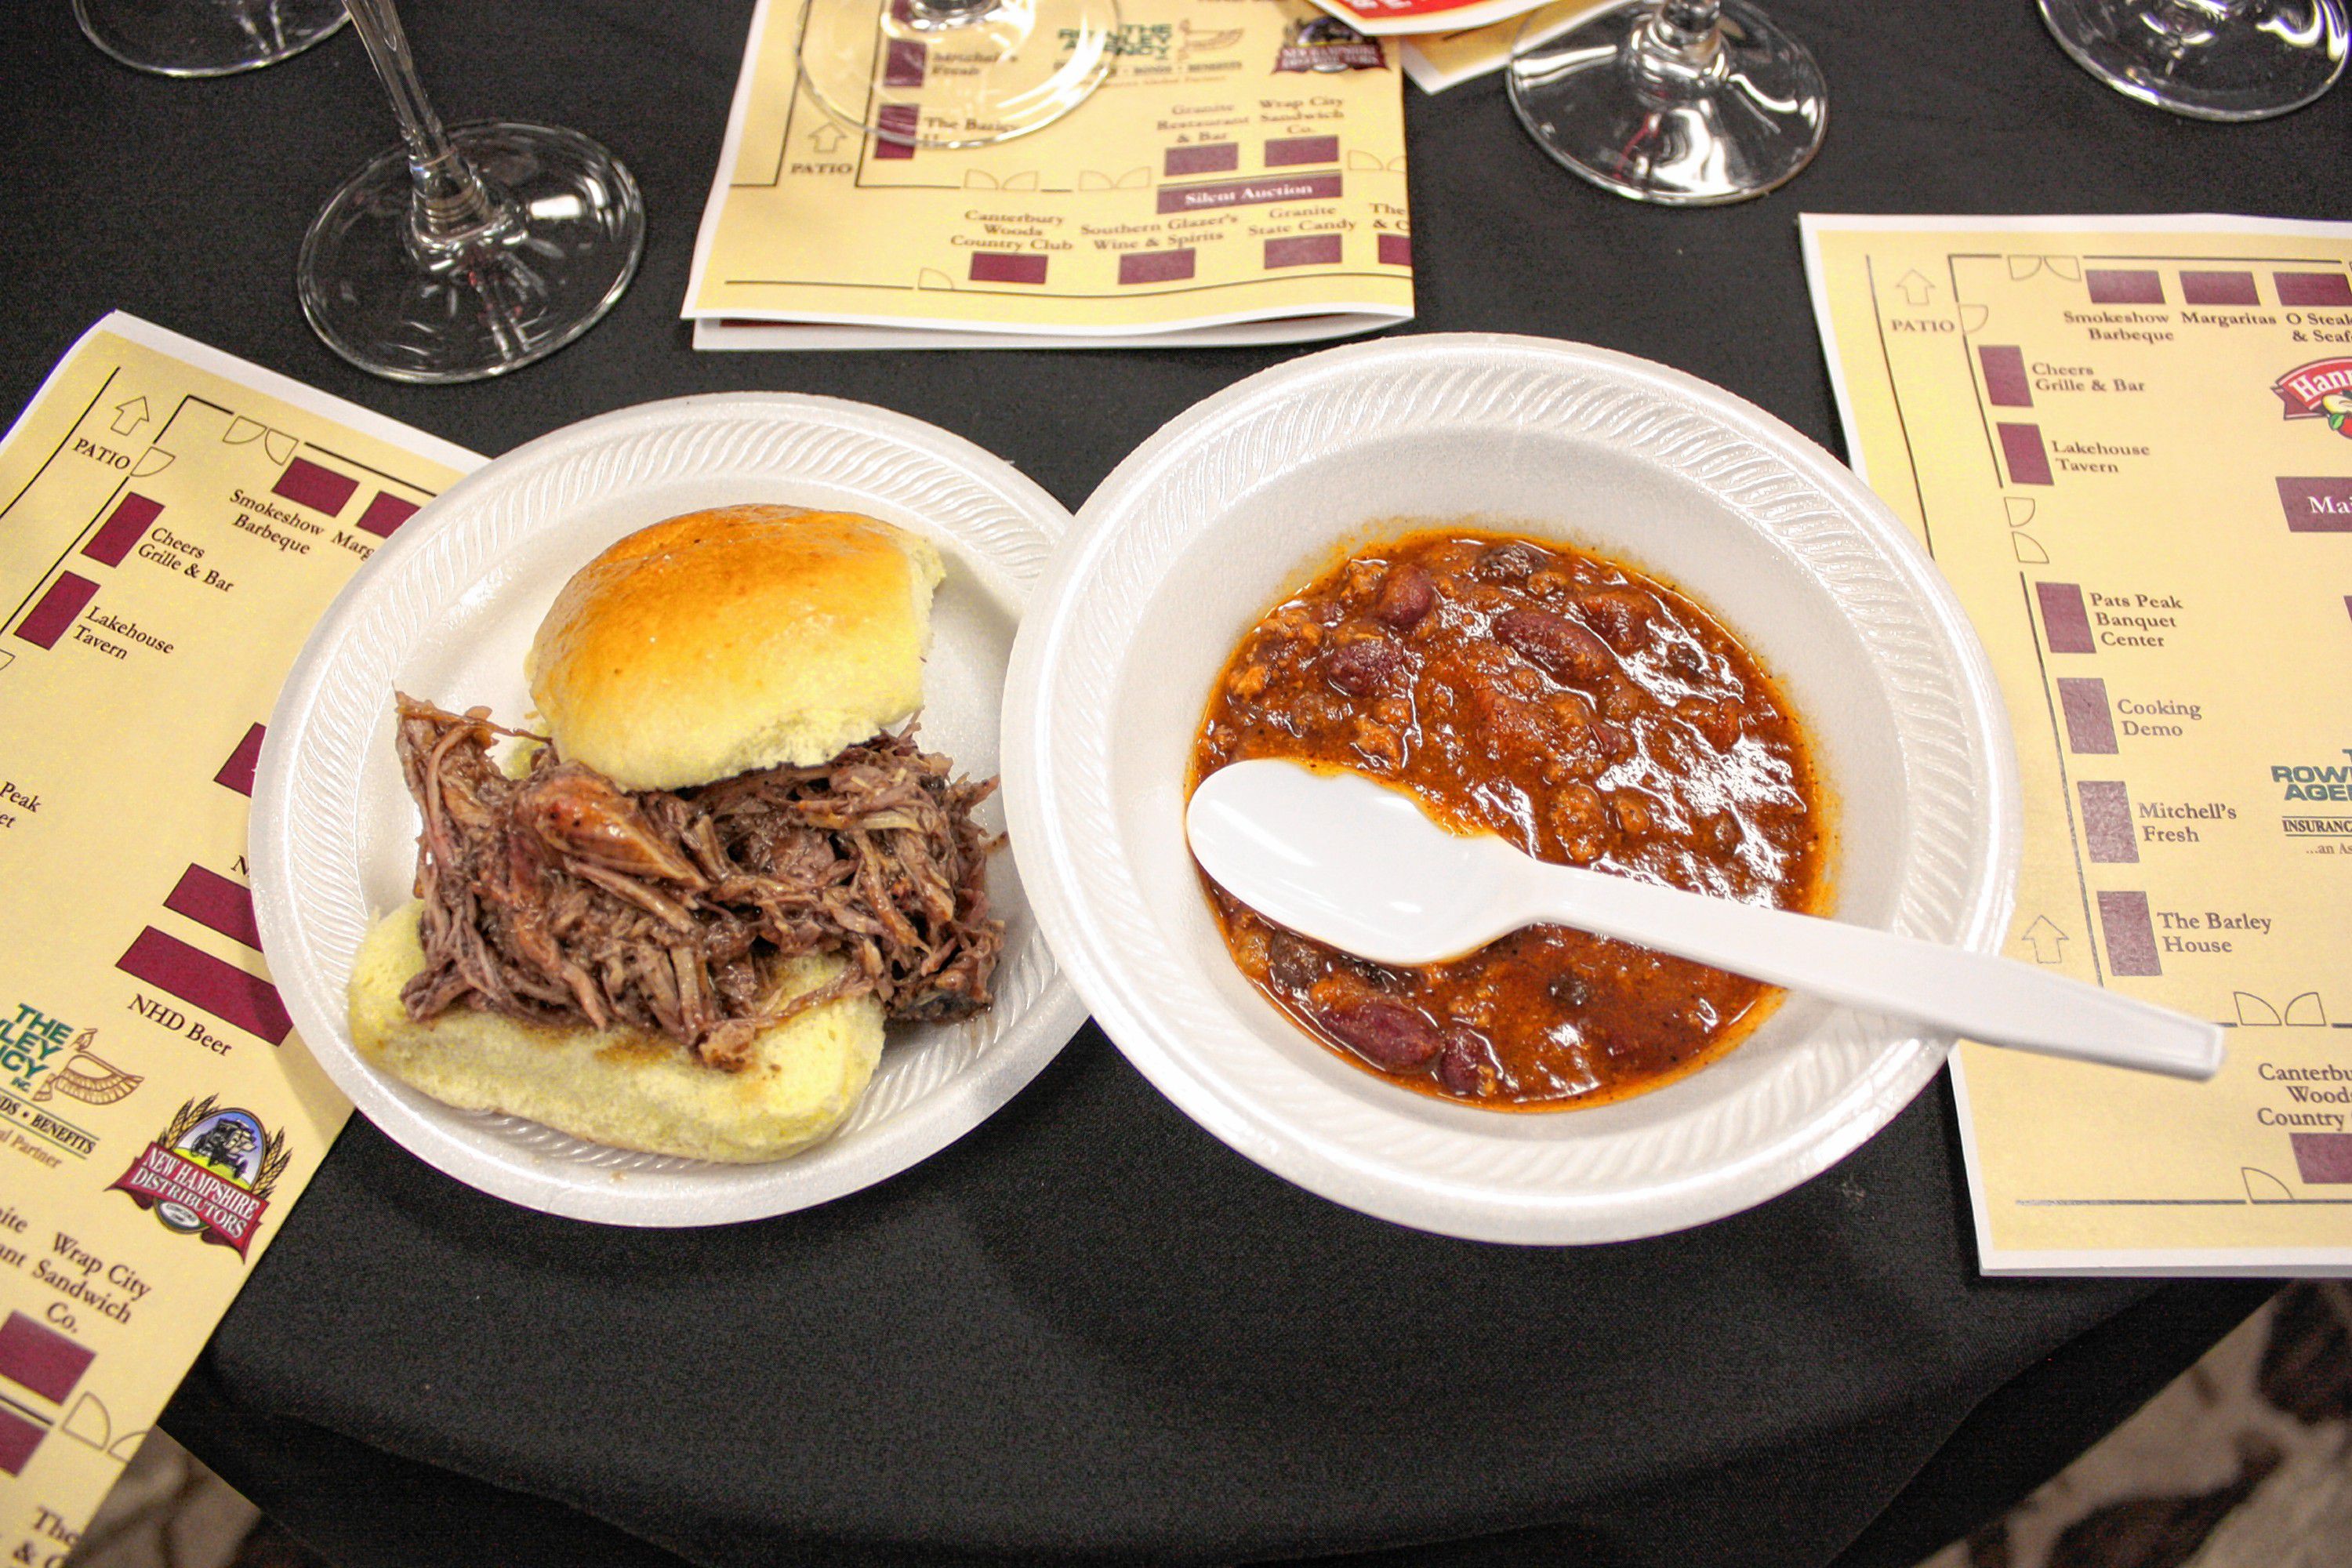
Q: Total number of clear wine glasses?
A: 5